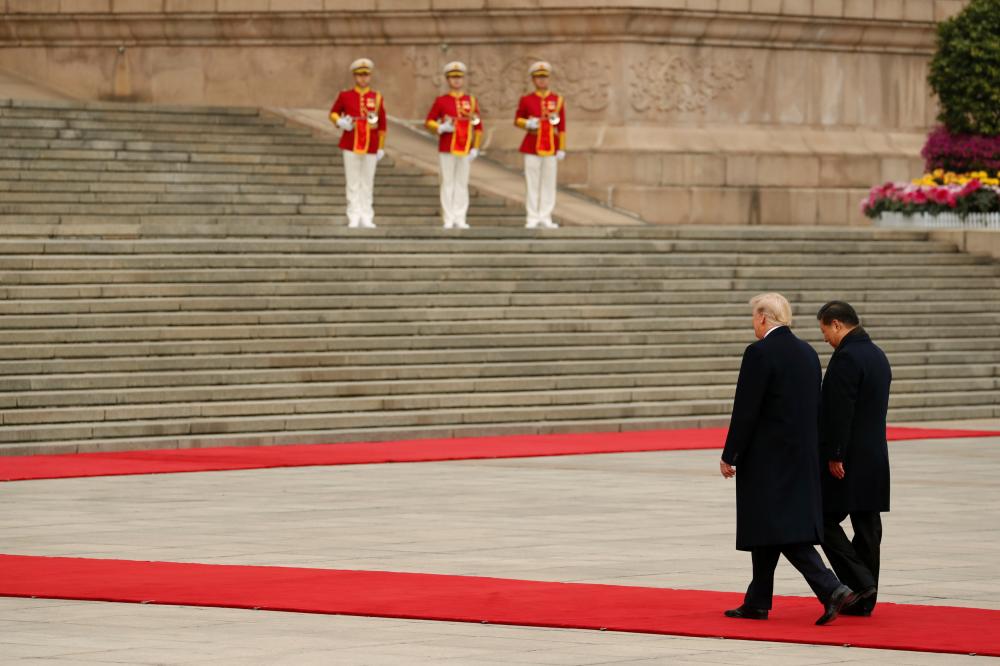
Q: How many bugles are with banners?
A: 3